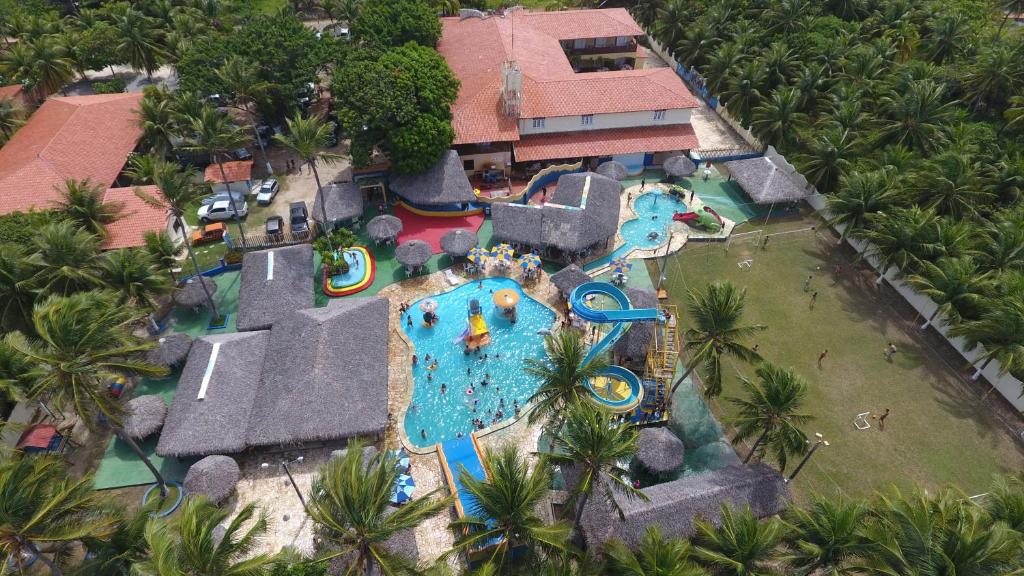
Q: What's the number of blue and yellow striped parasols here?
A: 4